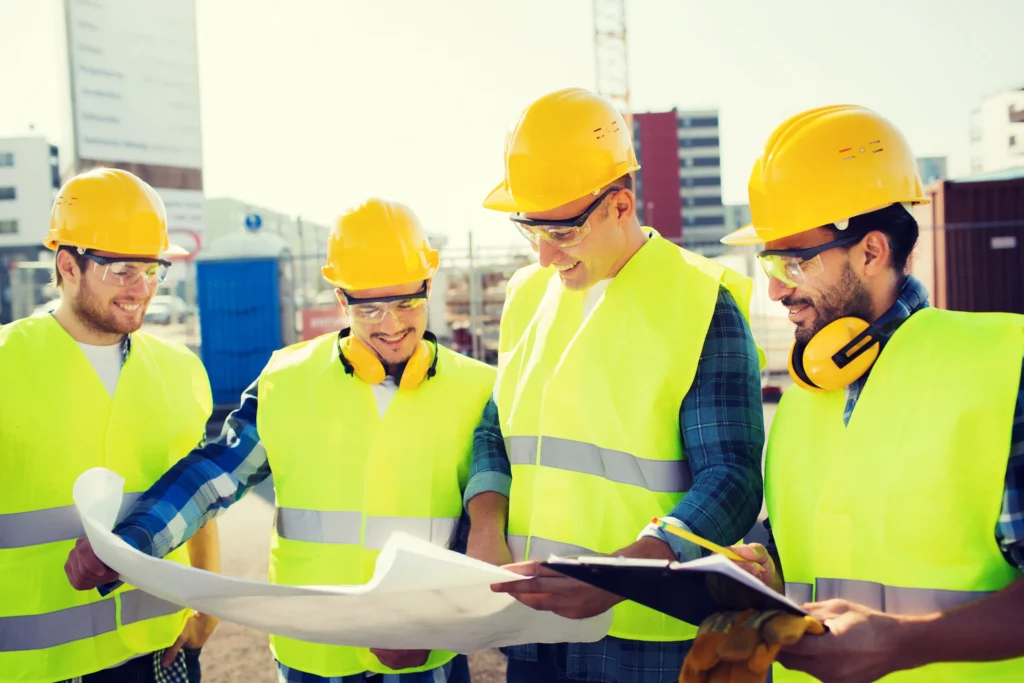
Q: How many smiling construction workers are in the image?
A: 4